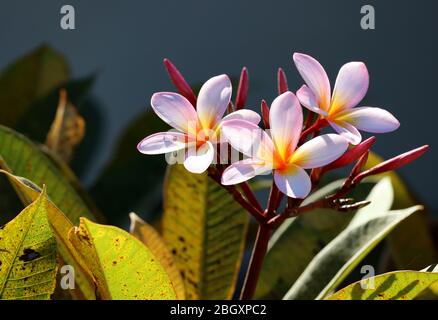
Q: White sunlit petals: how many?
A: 15